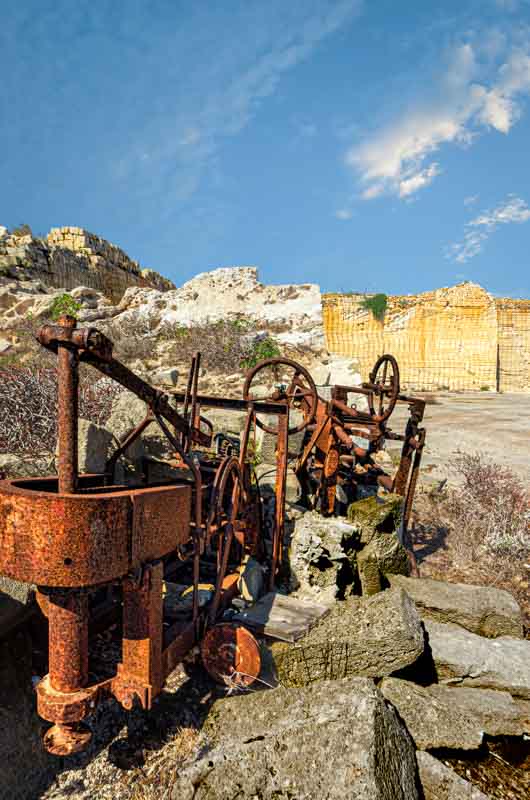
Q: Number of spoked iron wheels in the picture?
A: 3